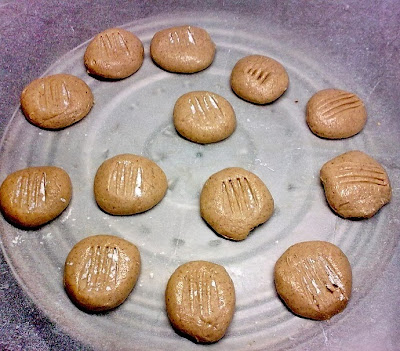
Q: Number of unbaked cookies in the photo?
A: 13